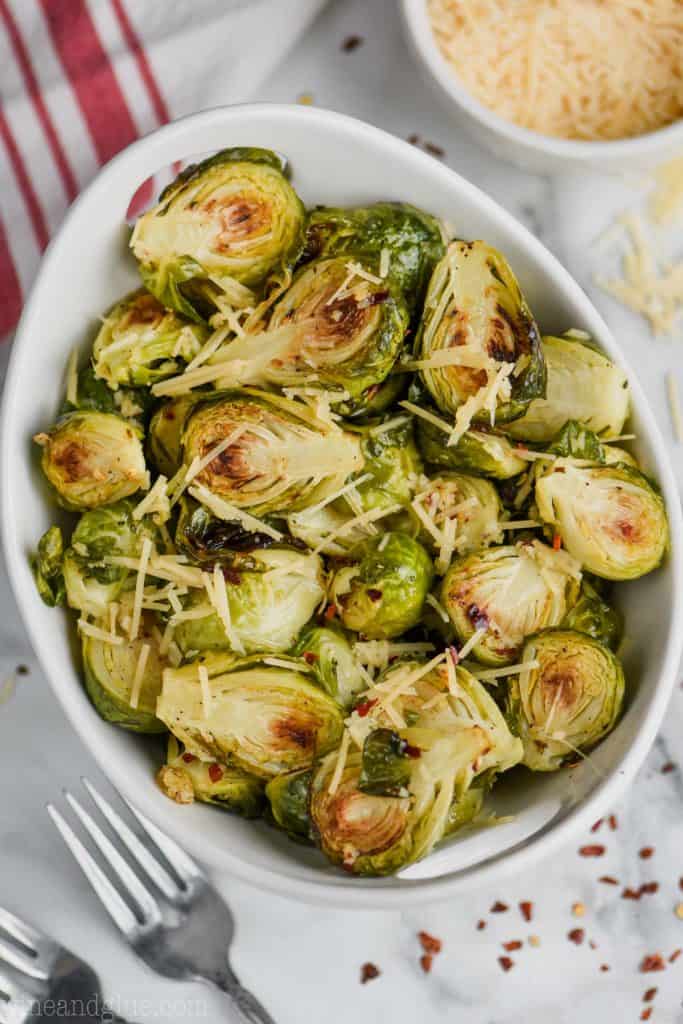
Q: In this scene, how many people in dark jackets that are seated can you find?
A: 0